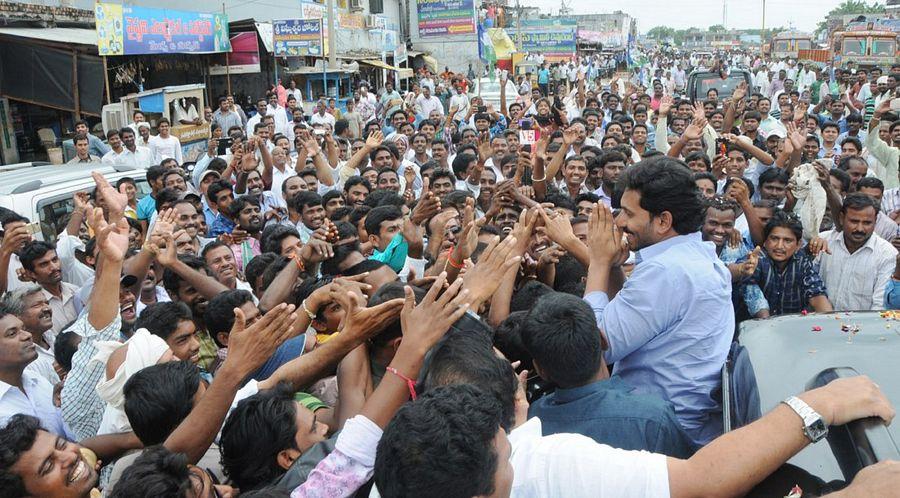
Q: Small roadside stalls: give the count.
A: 2